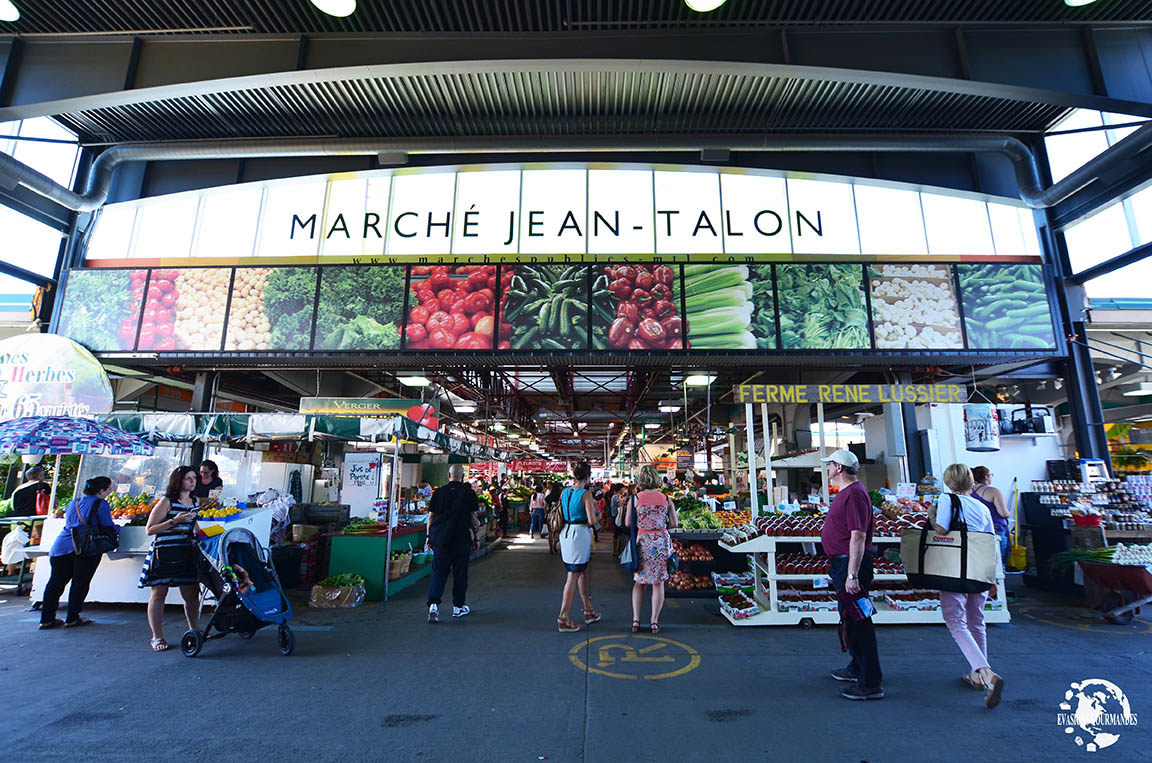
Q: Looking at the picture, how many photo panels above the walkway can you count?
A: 11